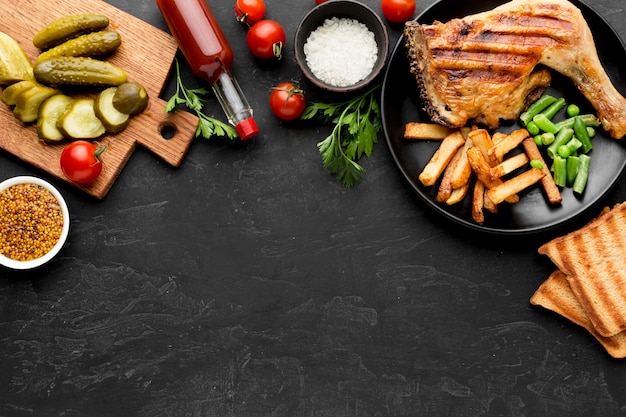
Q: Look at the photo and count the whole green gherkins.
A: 3